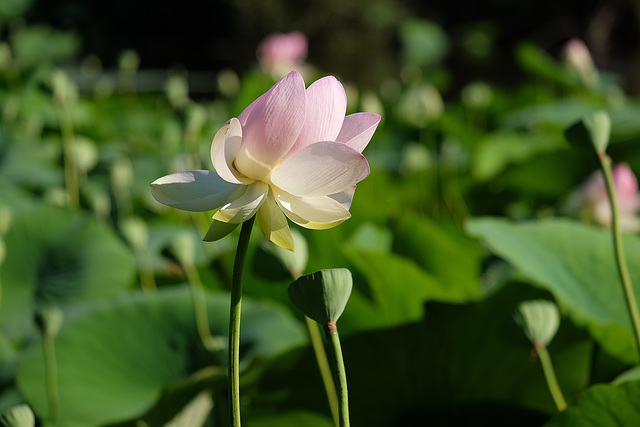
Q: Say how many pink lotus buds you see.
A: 3